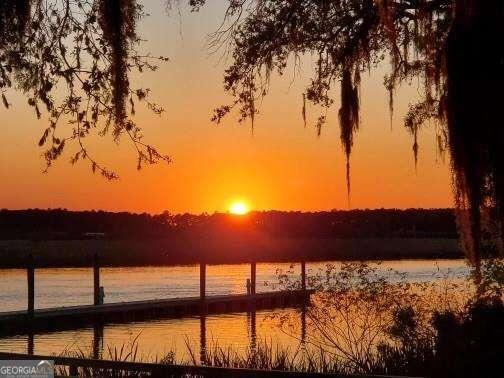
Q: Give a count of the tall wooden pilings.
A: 5